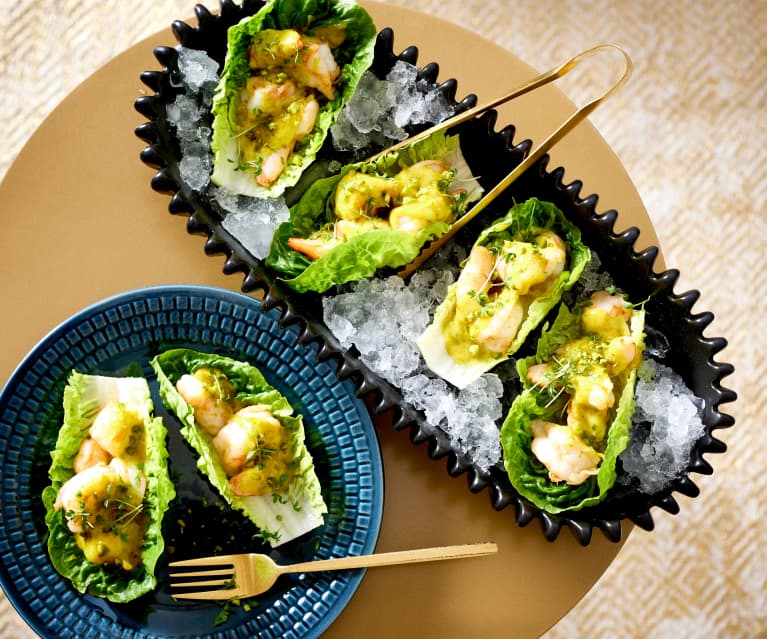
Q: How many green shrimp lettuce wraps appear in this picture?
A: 6